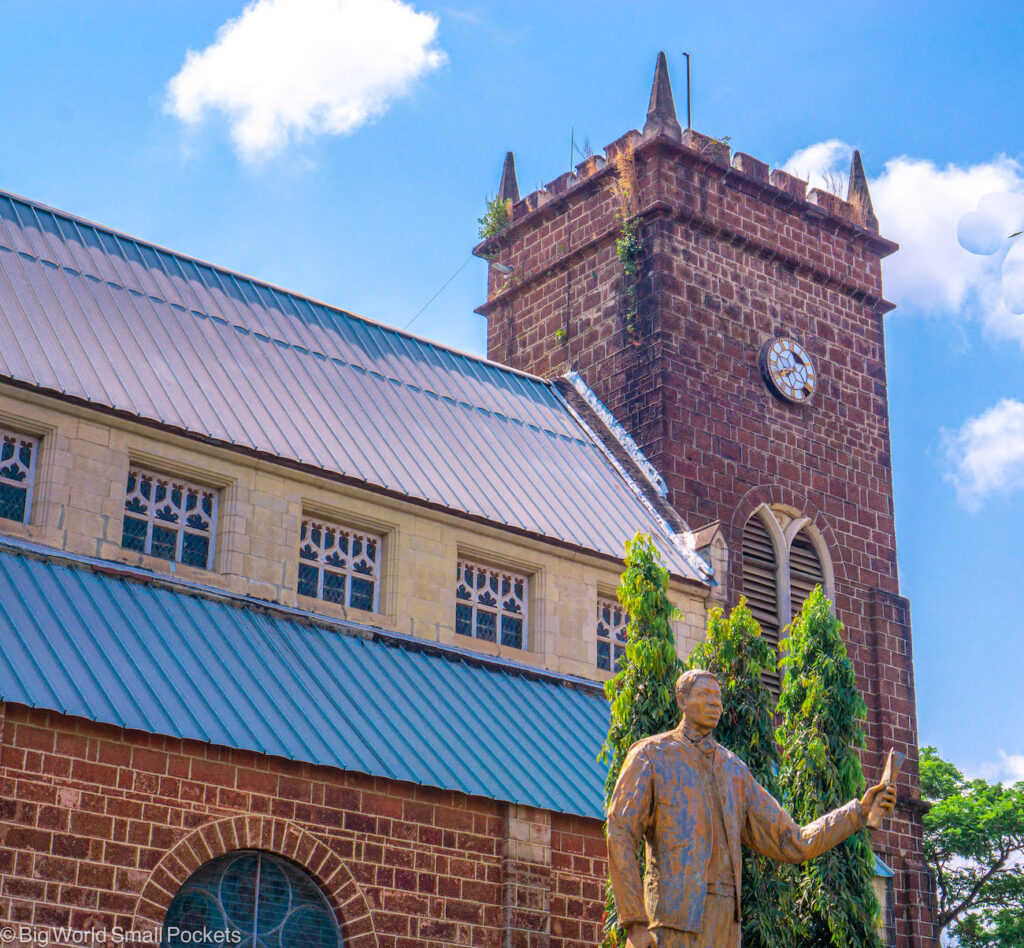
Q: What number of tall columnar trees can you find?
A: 3